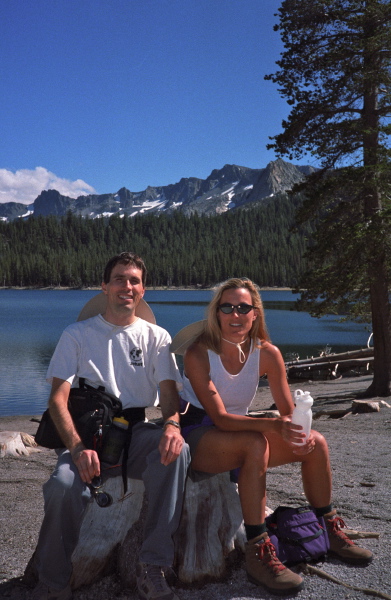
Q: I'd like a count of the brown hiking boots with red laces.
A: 2